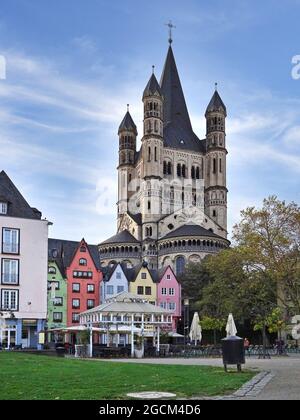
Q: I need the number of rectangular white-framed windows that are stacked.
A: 3